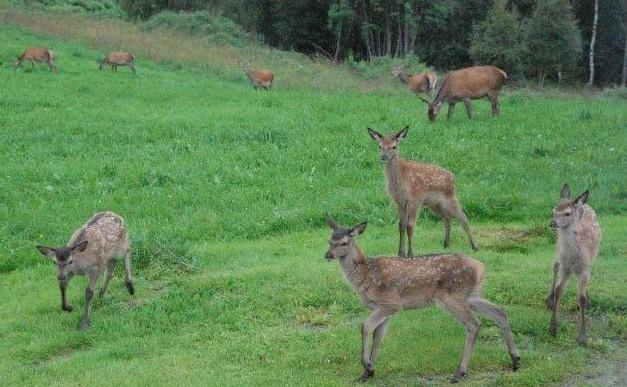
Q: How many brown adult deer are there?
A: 5